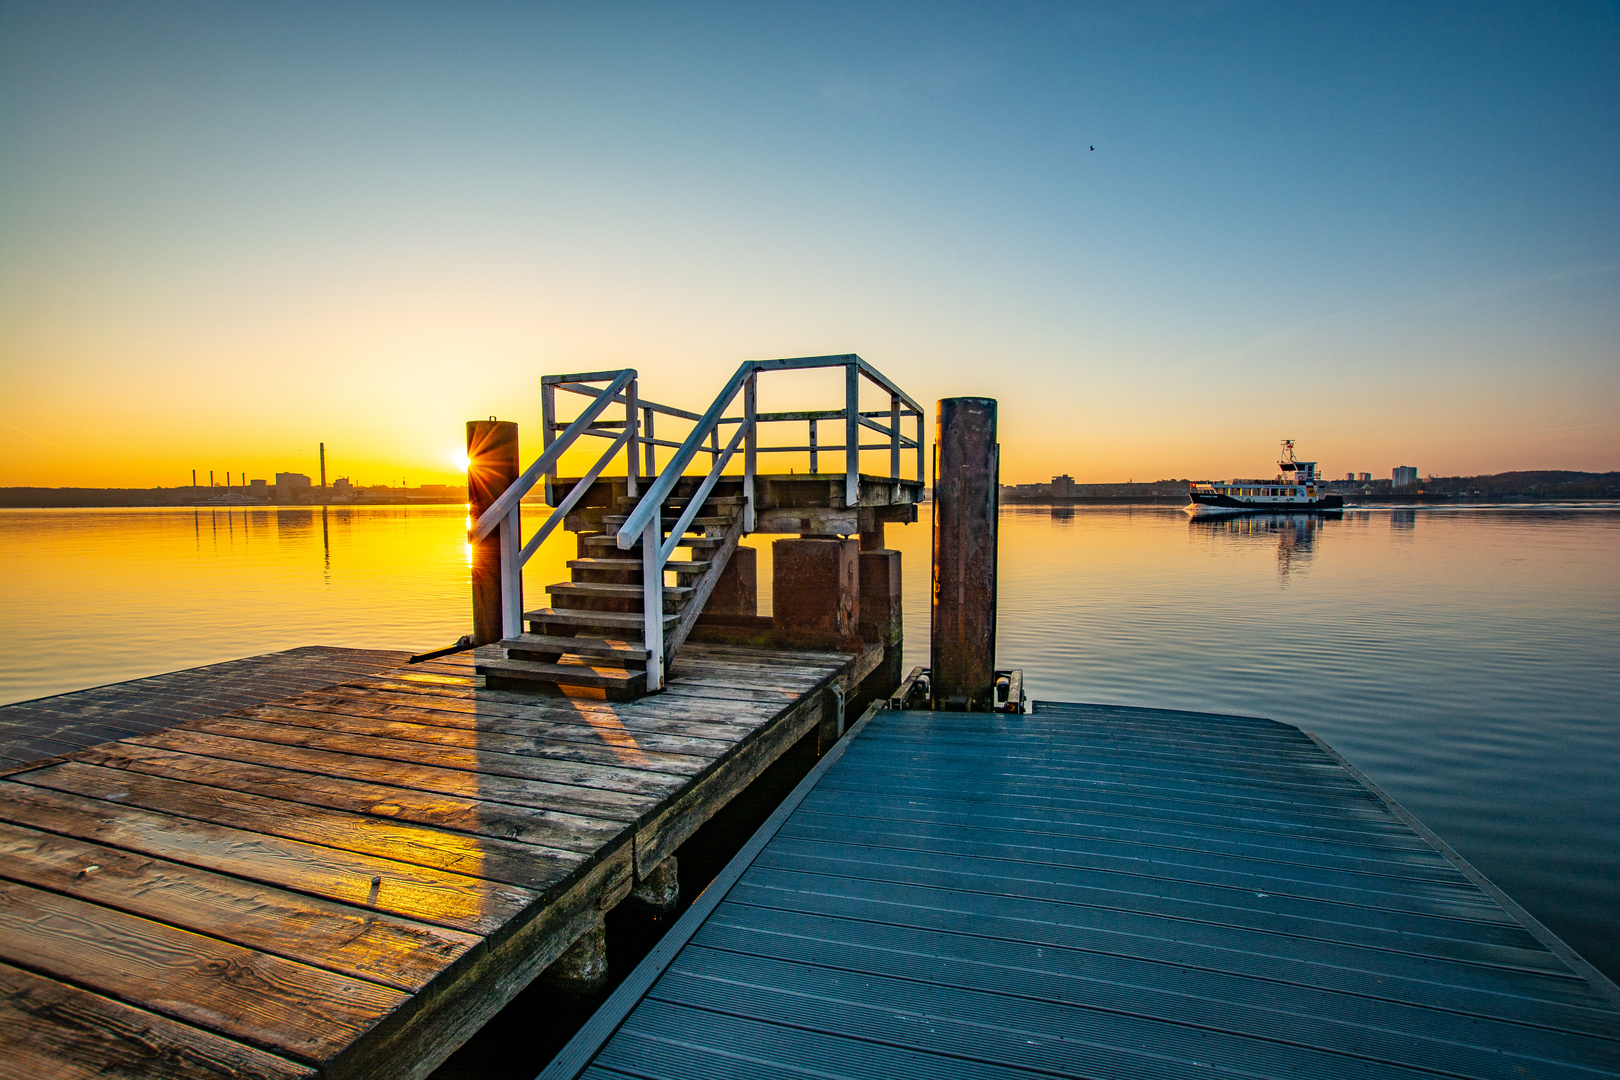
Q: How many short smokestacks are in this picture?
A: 4